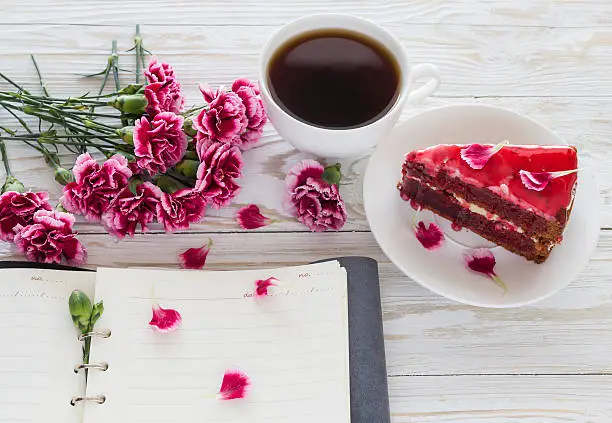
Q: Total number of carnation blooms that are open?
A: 11